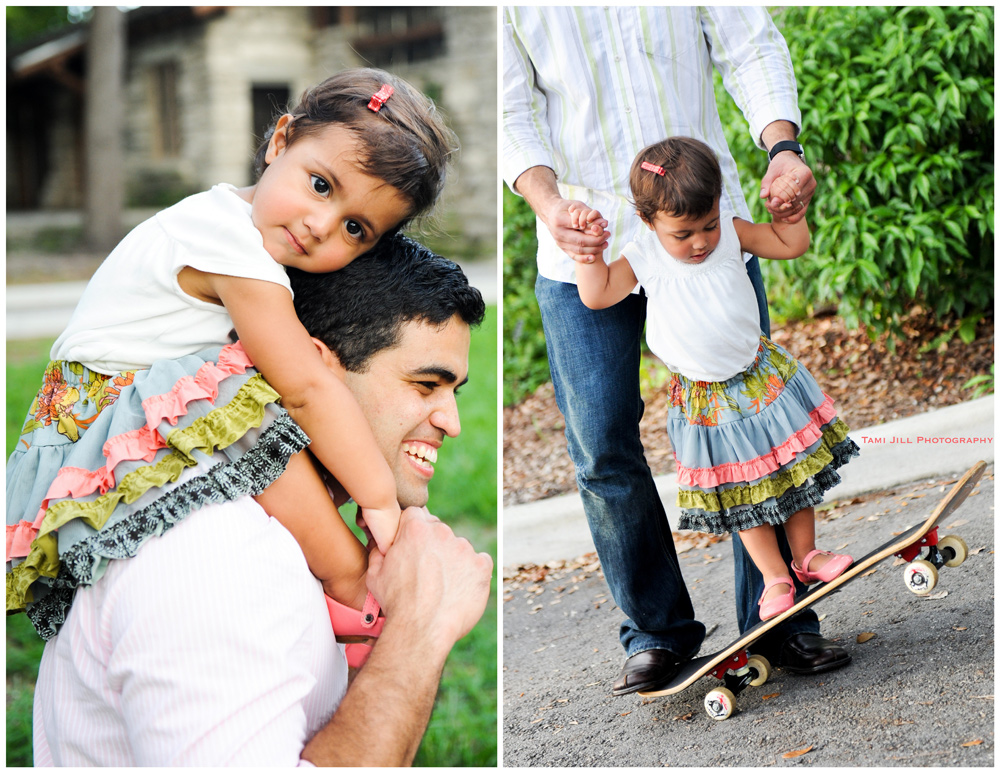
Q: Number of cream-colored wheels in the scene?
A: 4